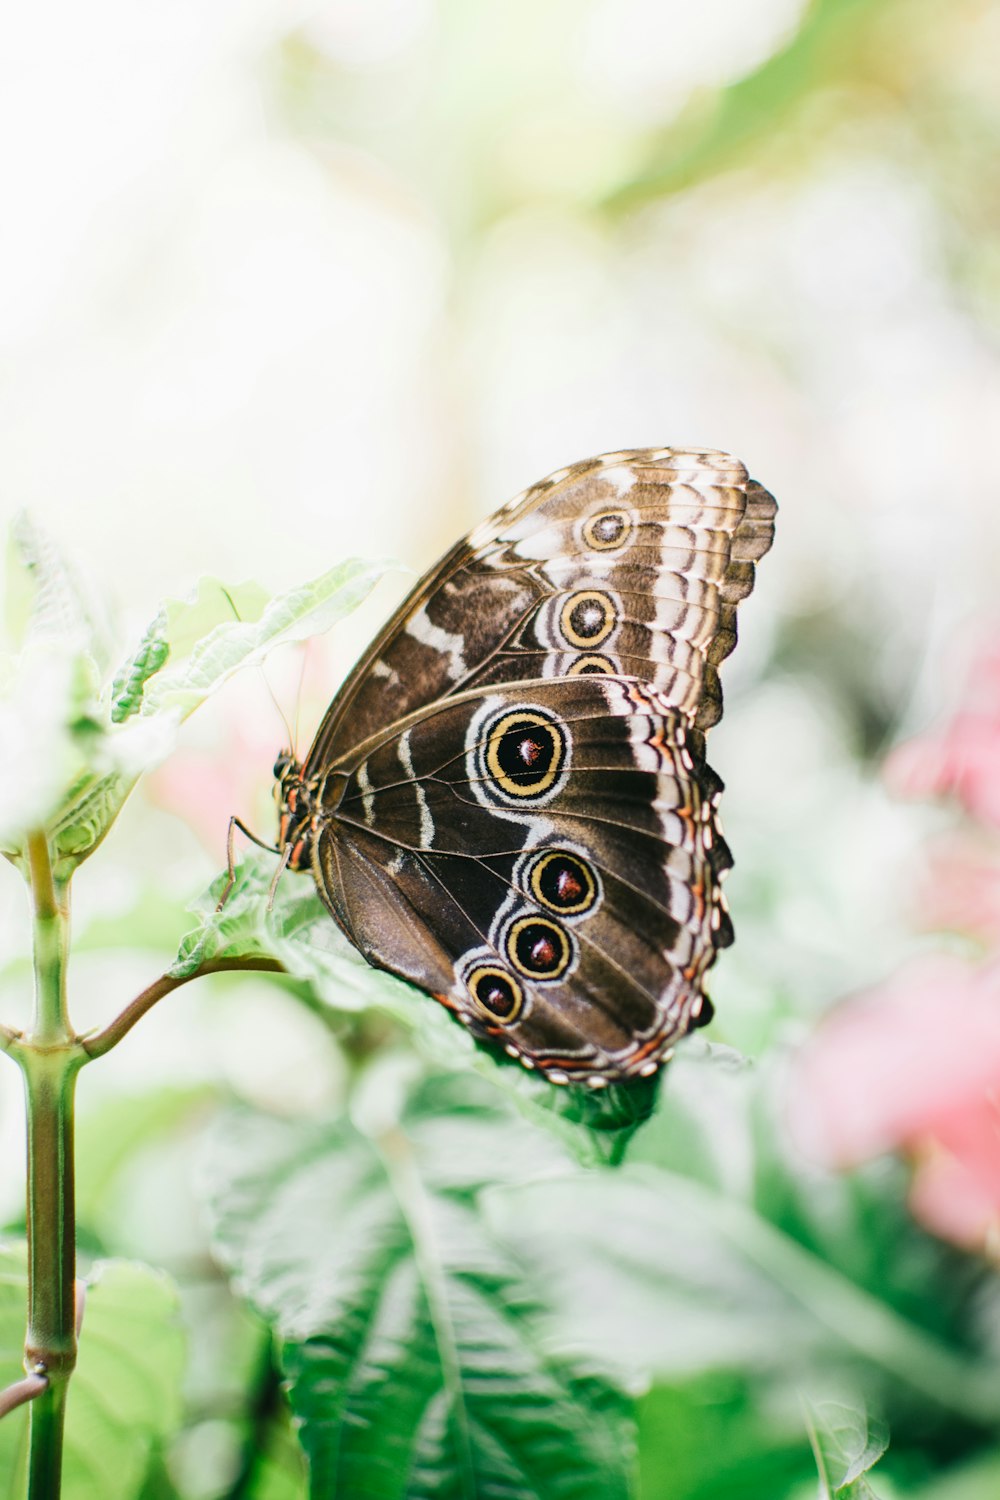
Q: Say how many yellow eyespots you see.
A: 7